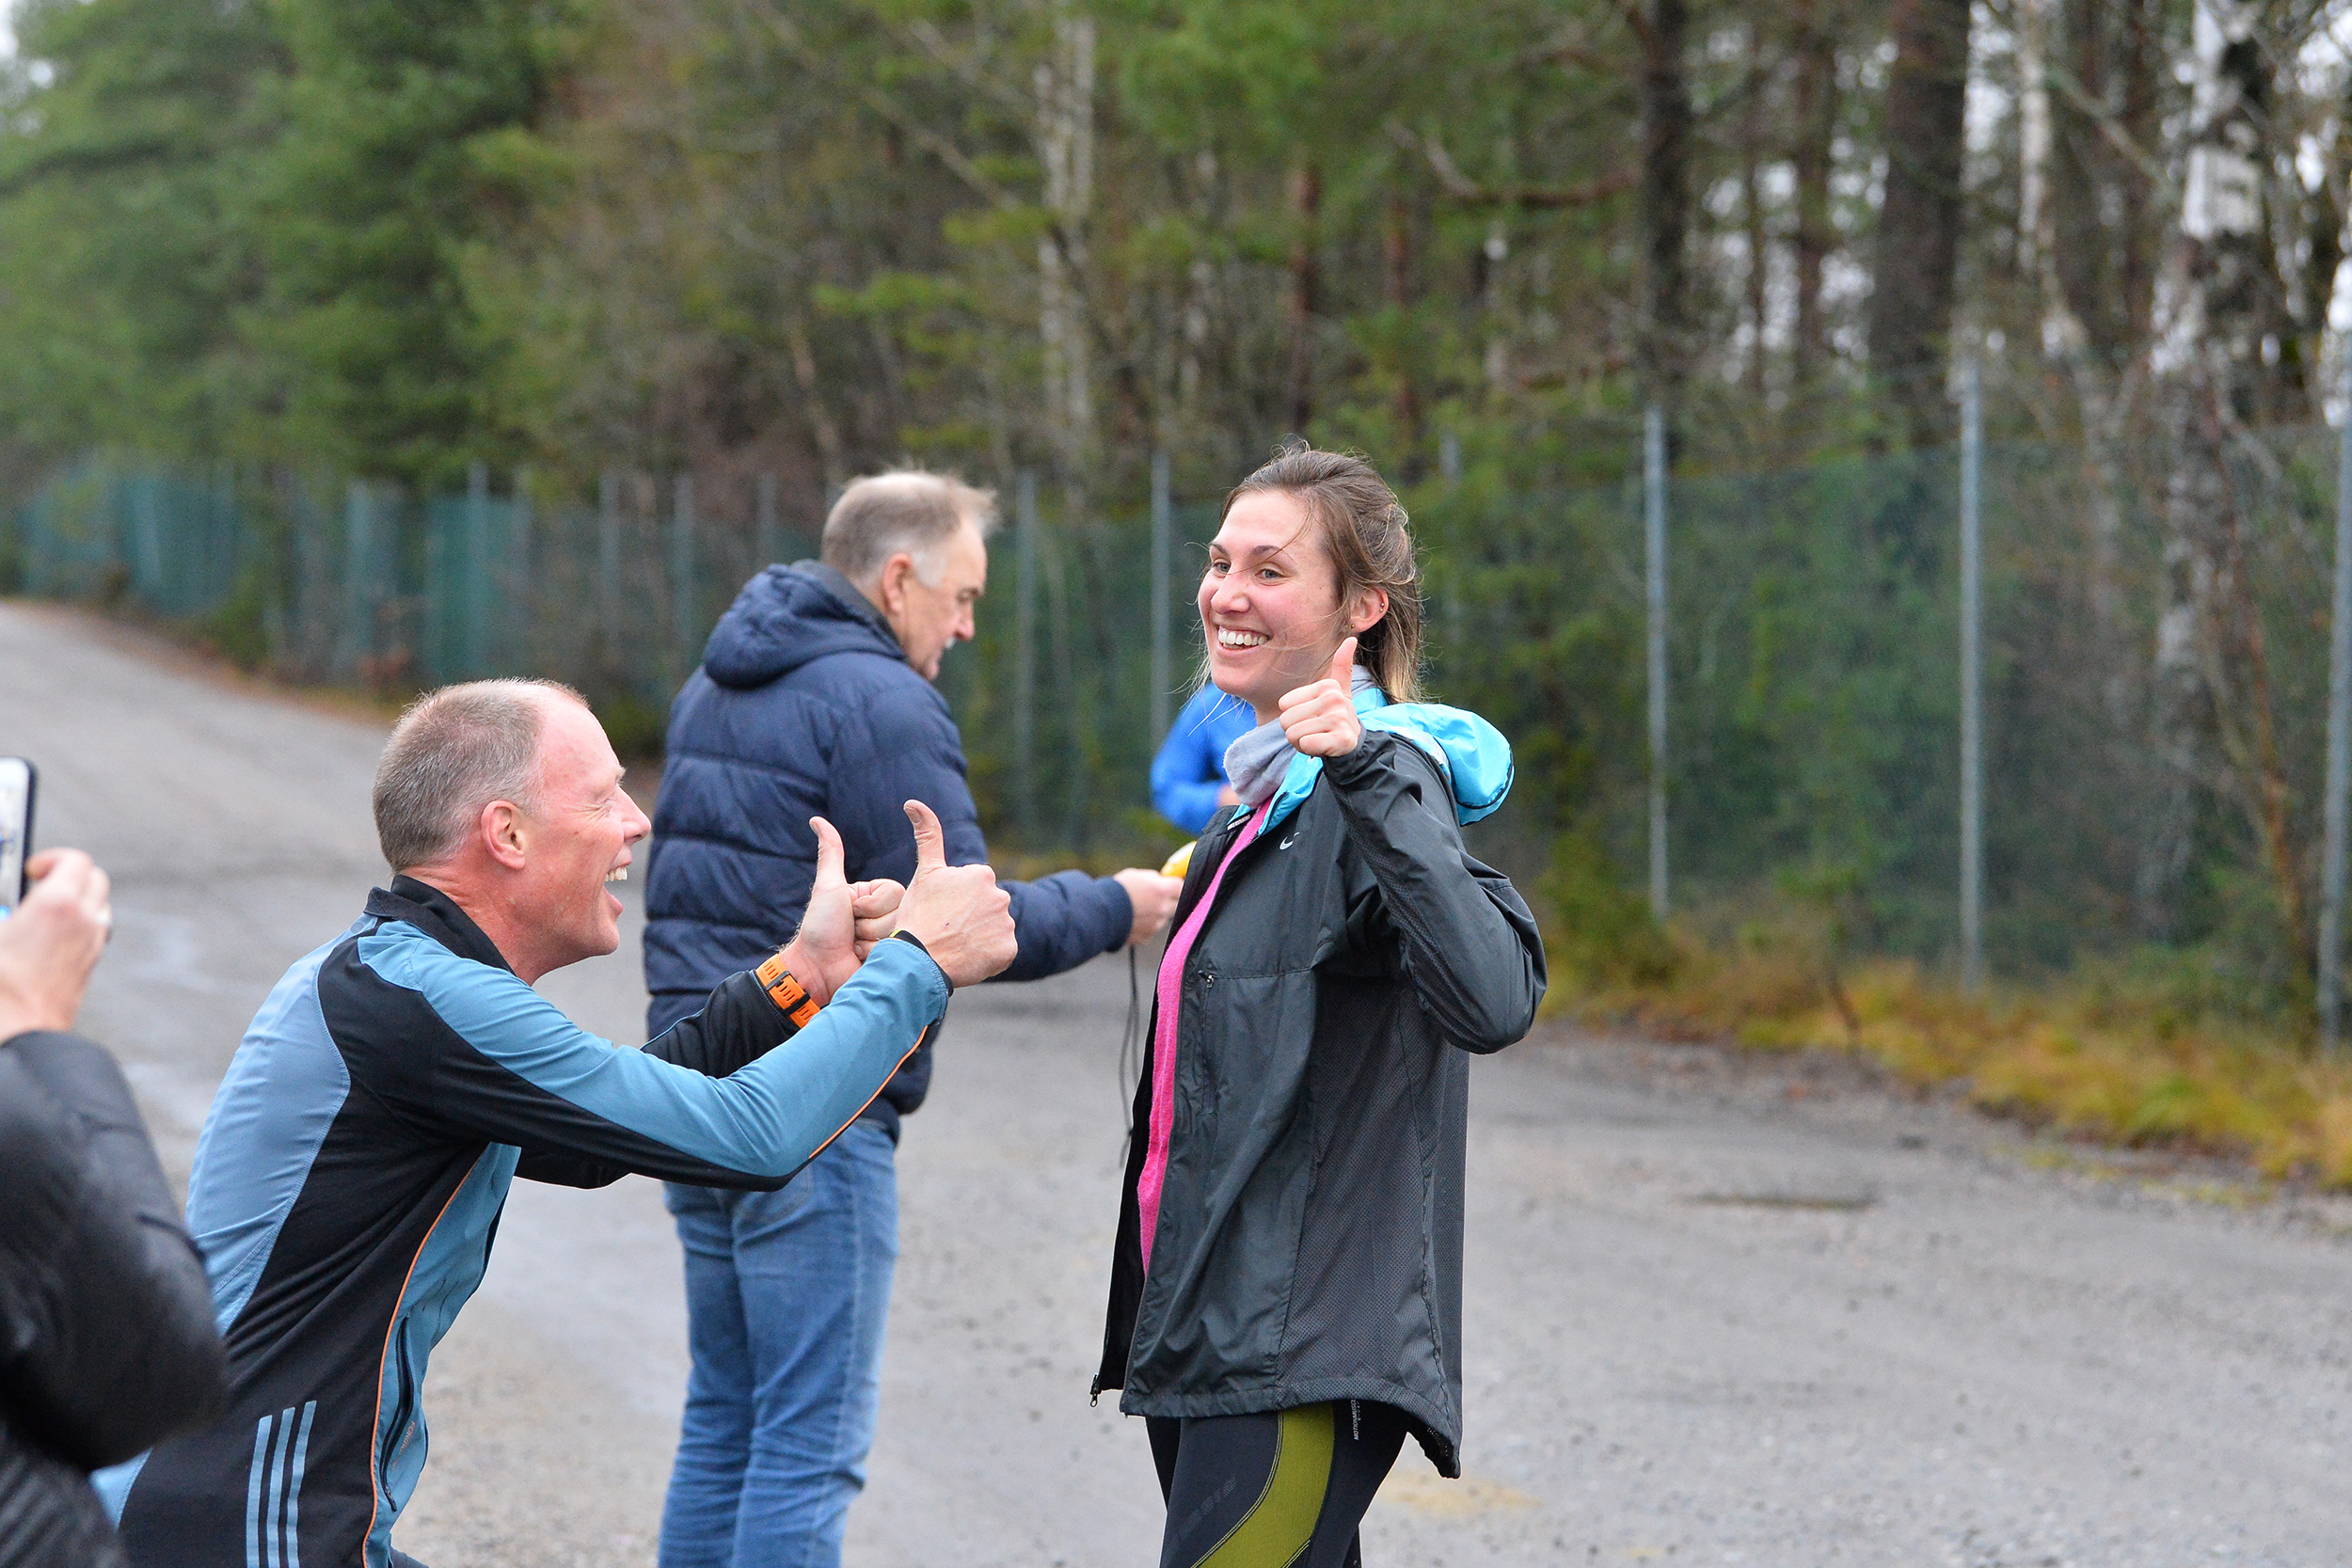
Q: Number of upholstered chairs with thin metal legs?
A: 0